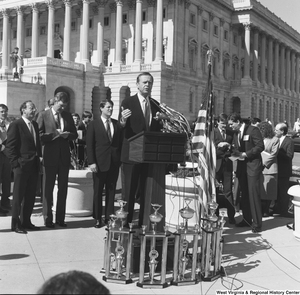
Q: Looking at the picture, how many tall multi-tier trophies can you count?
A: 4